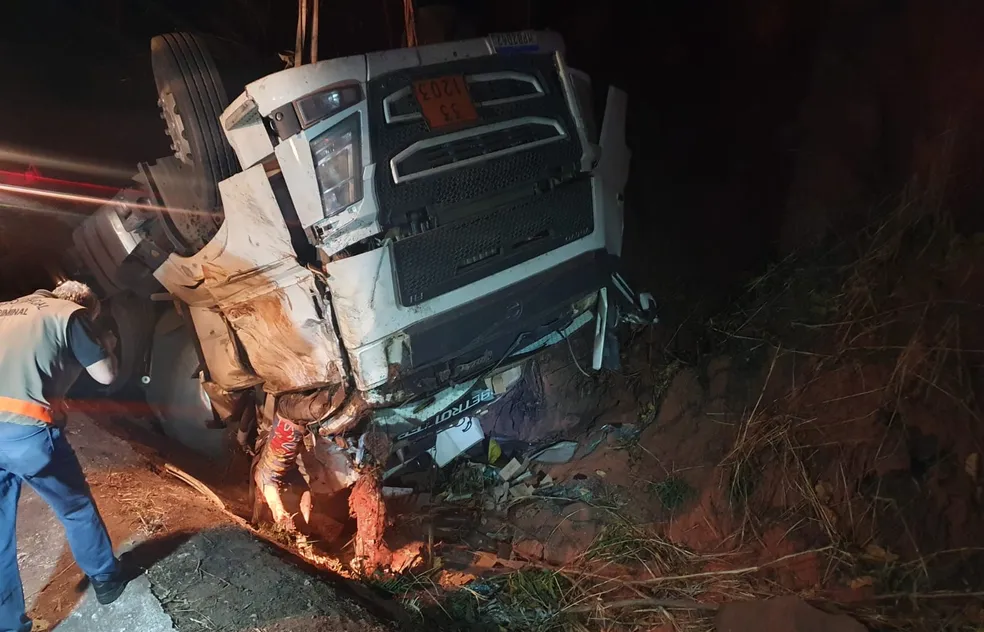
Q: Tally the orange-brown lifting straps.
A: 3